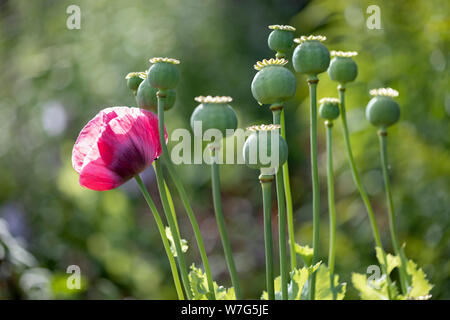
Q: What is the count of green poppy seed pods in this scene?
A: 11